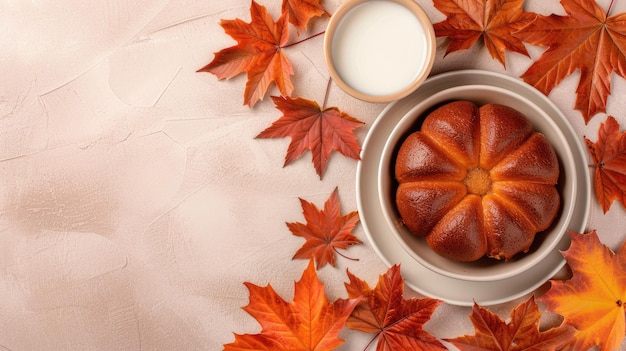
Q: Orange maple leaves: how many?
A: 11